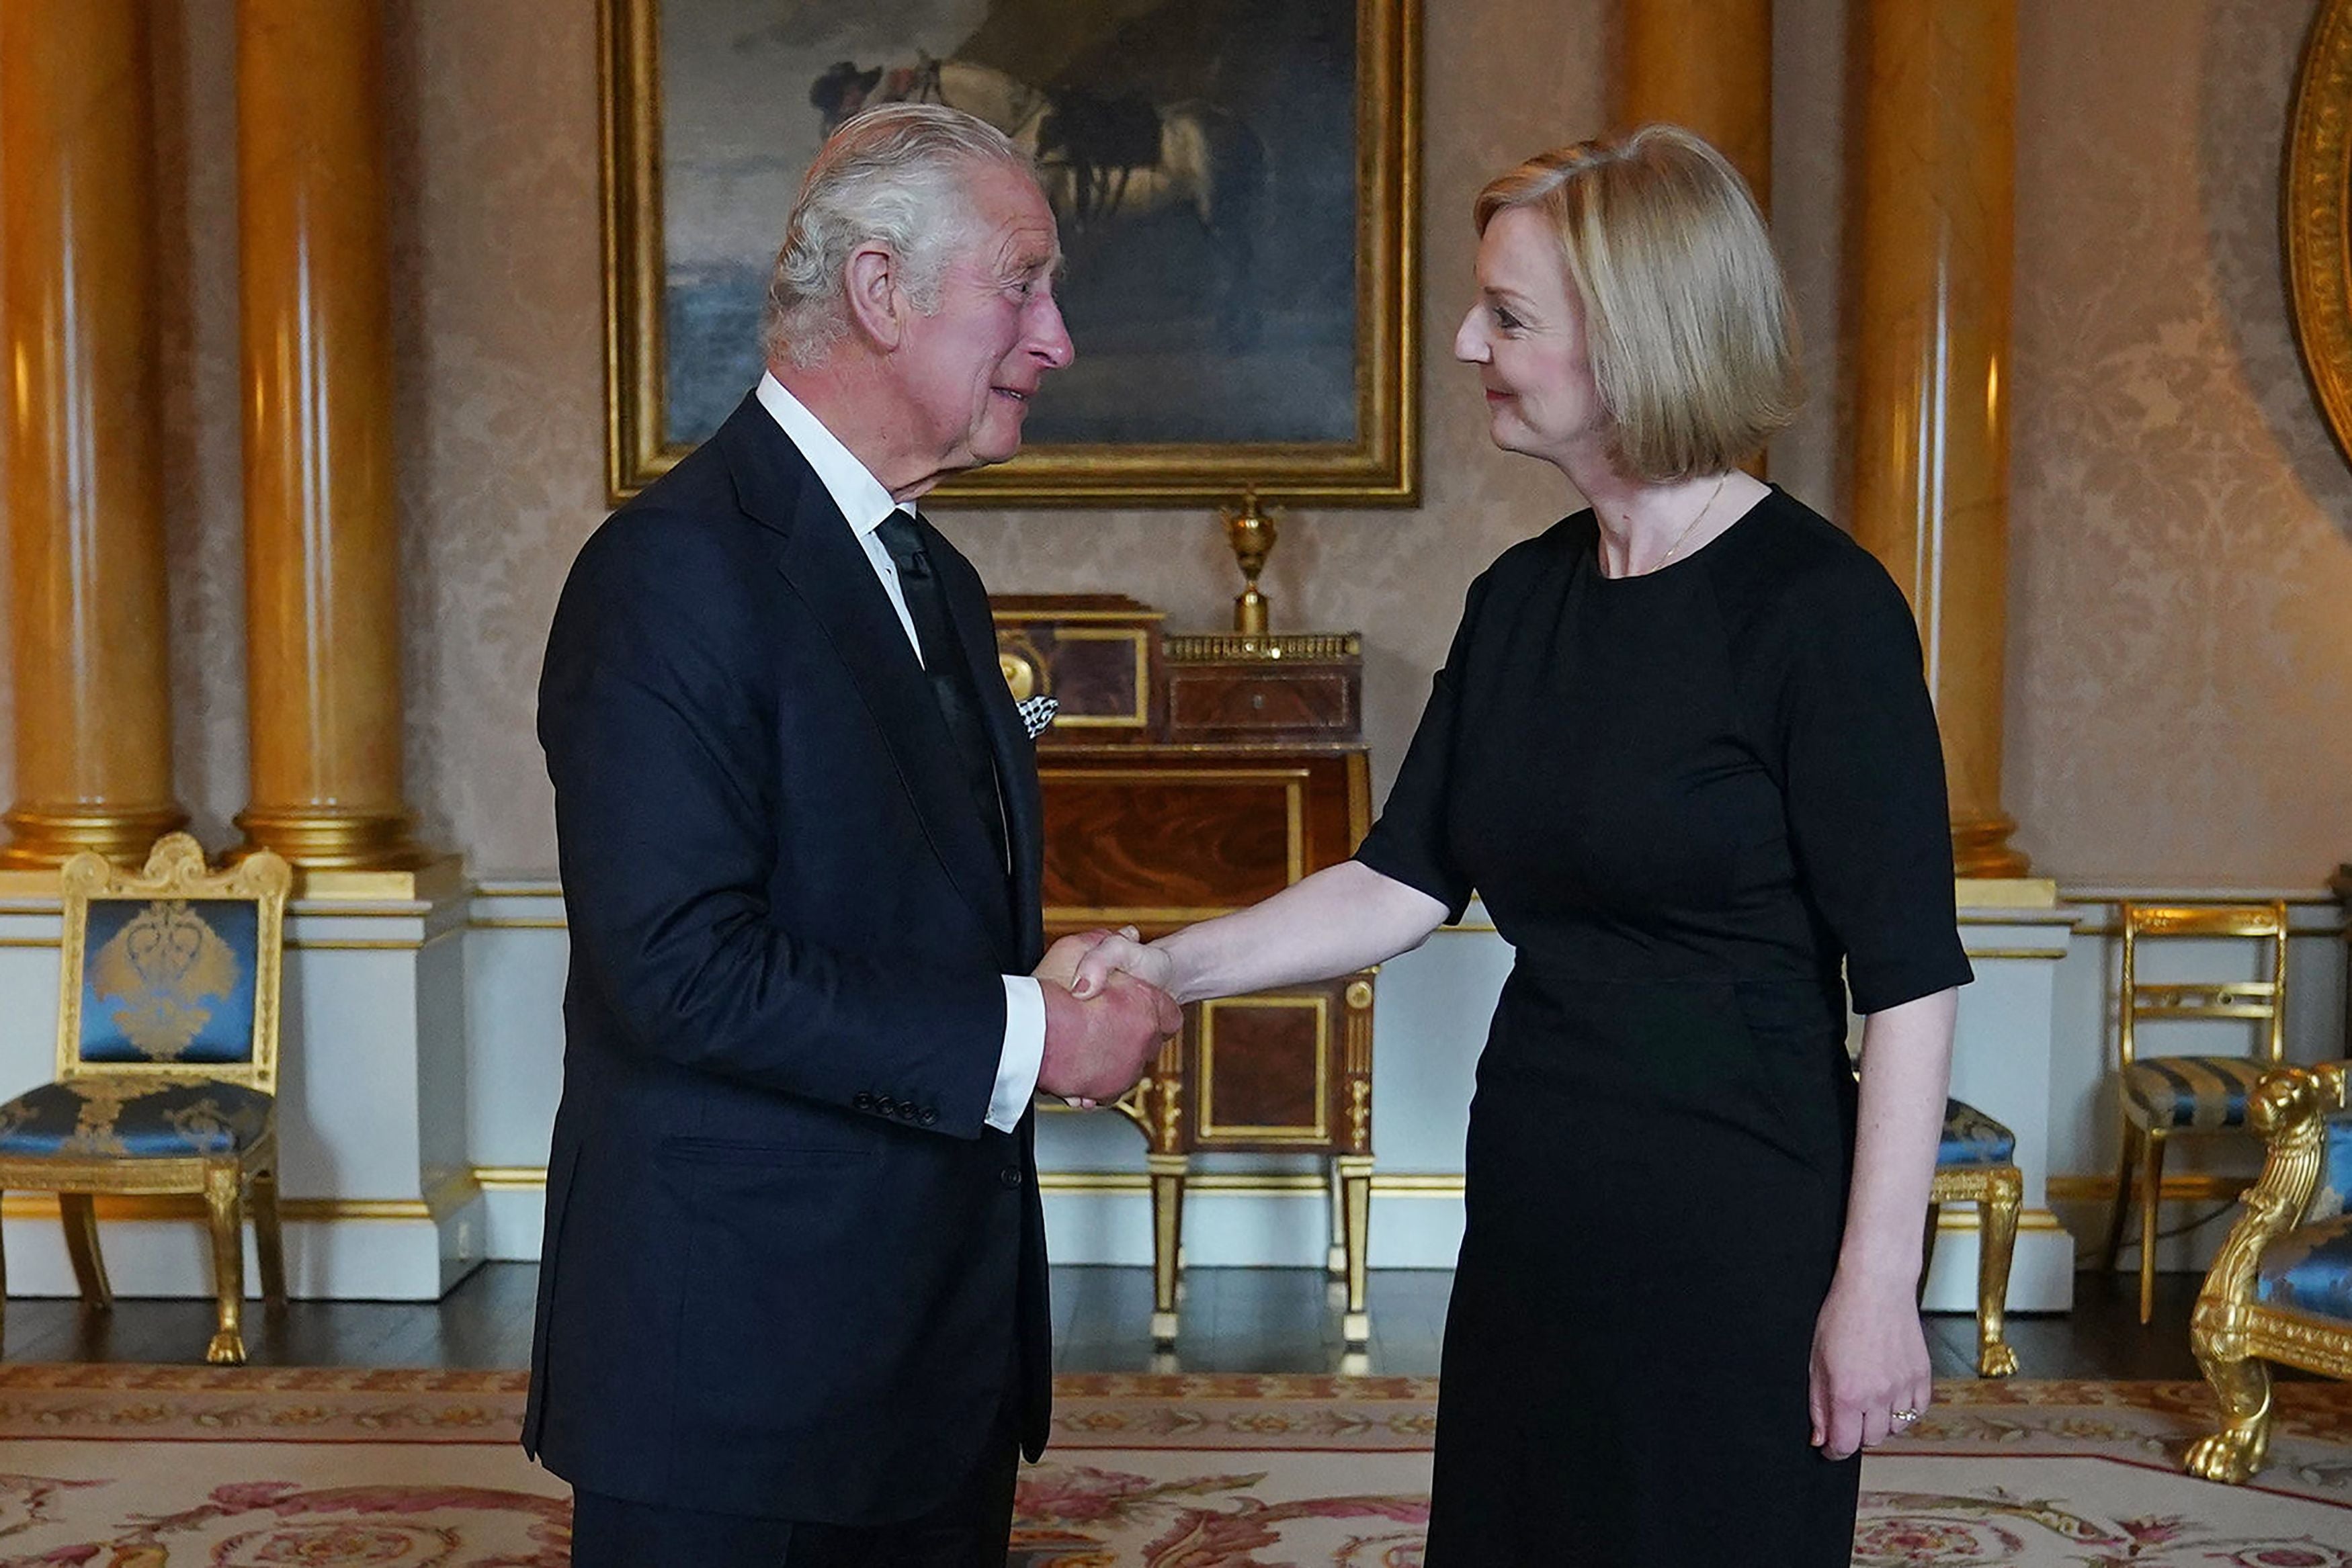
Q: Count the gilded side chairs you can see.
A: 3